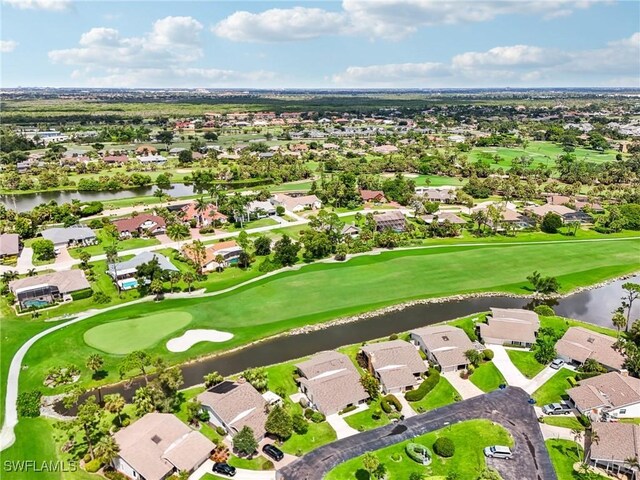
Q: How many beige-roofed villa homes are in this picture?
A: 9